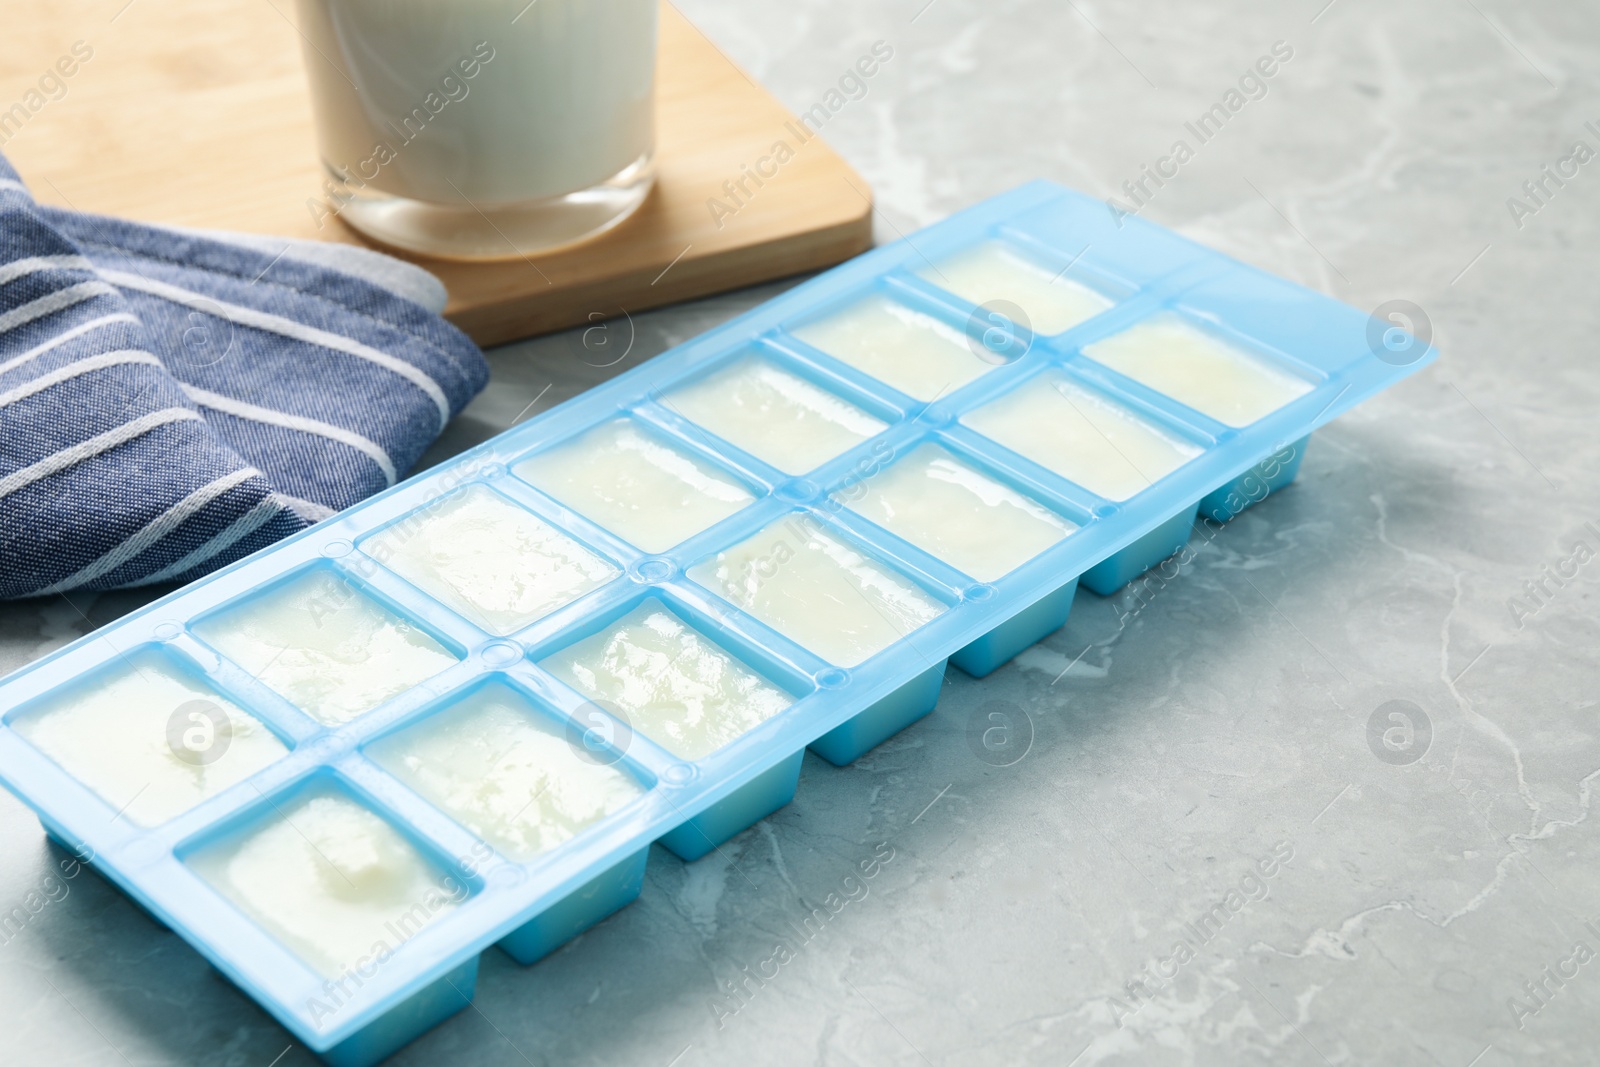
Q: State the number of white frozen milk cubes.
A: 14